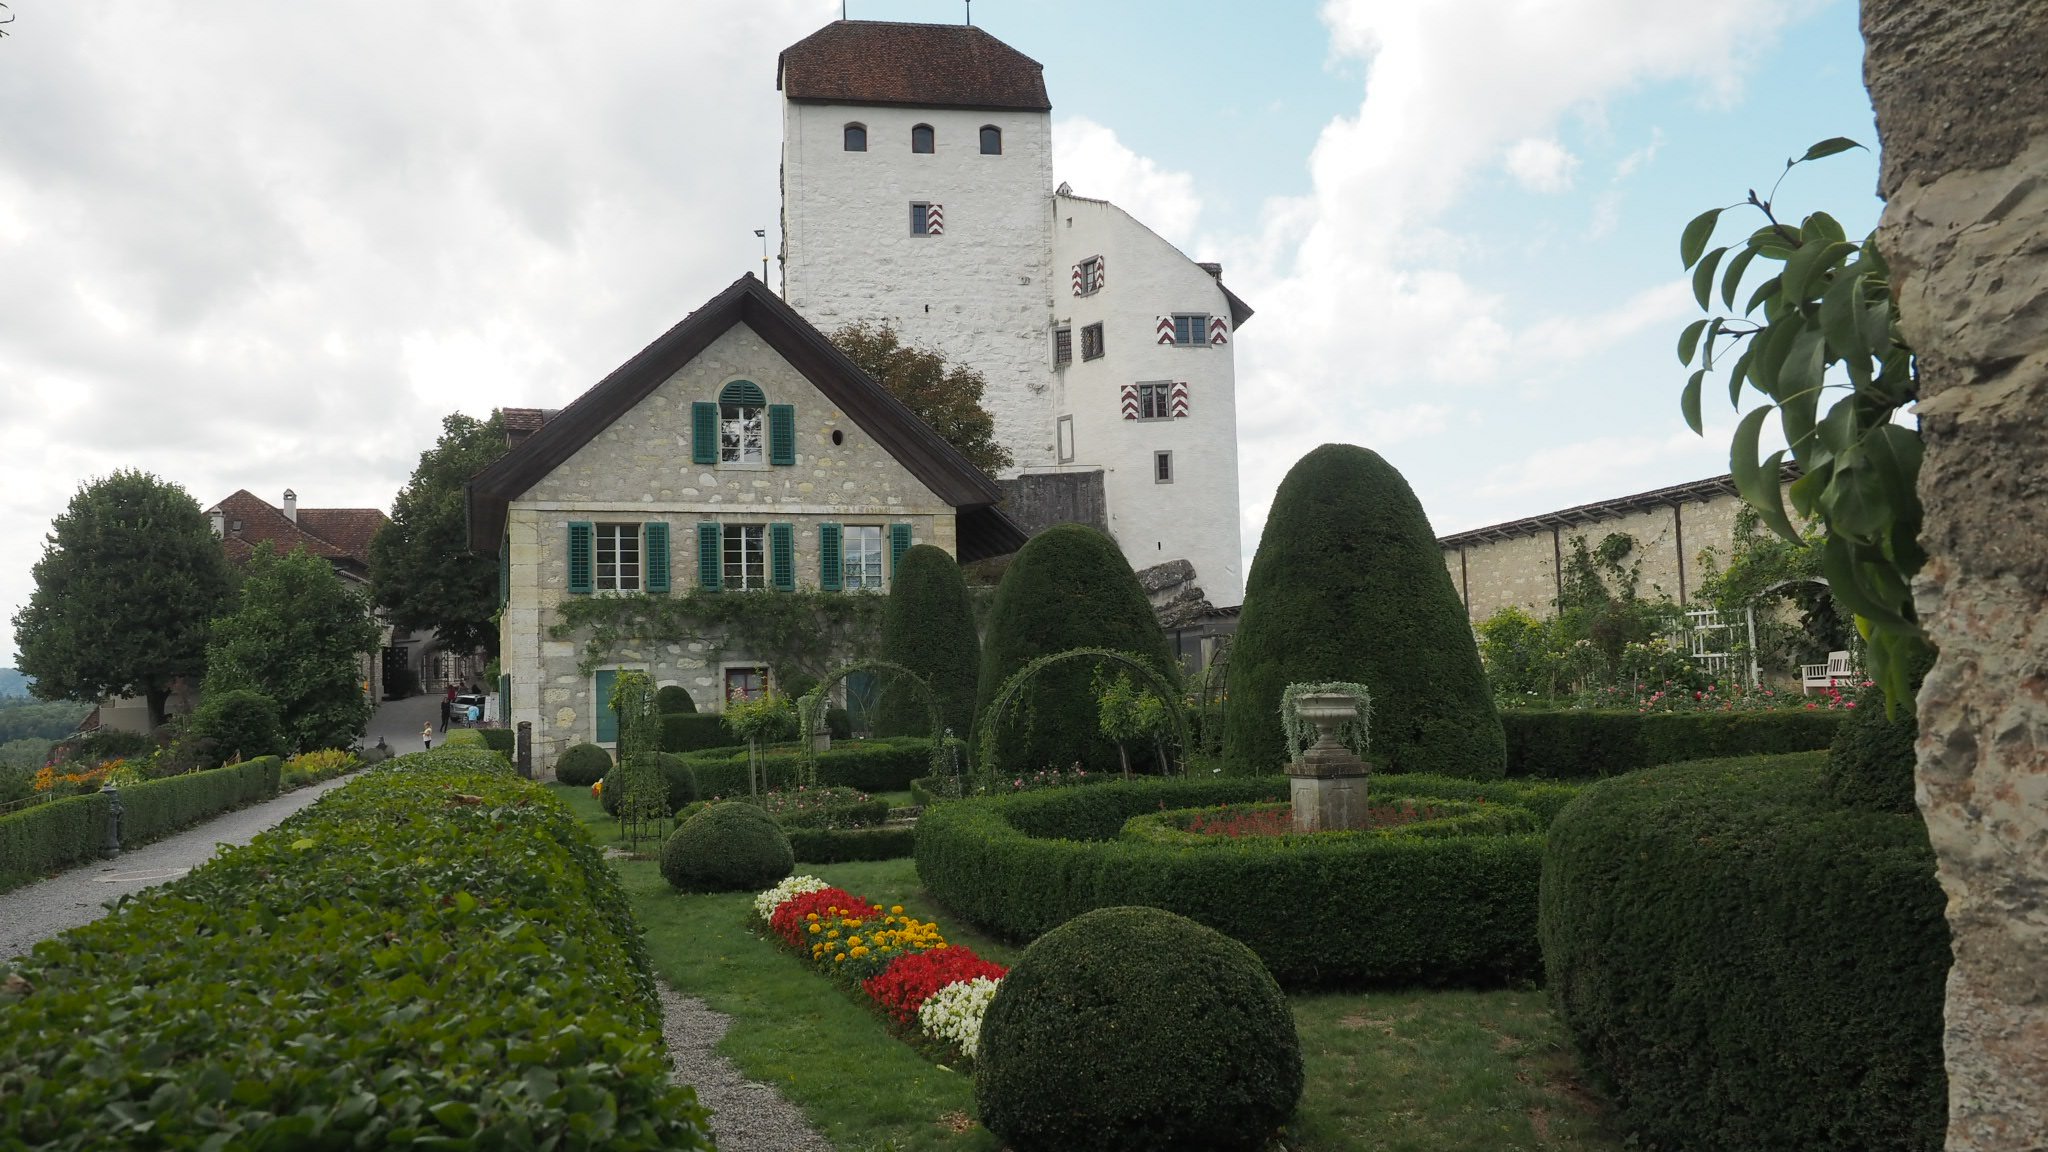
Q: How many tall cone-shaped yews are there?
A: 3